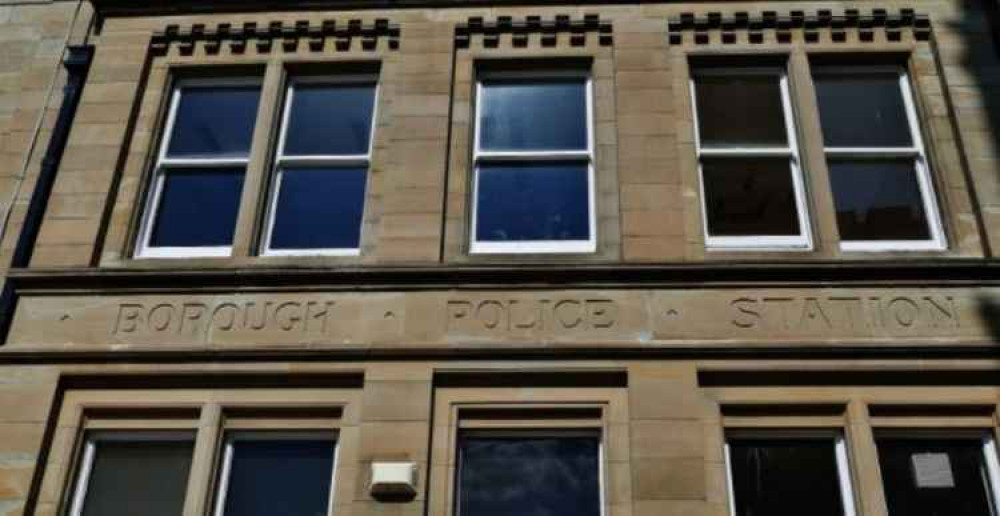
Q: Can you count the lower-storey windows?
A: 5